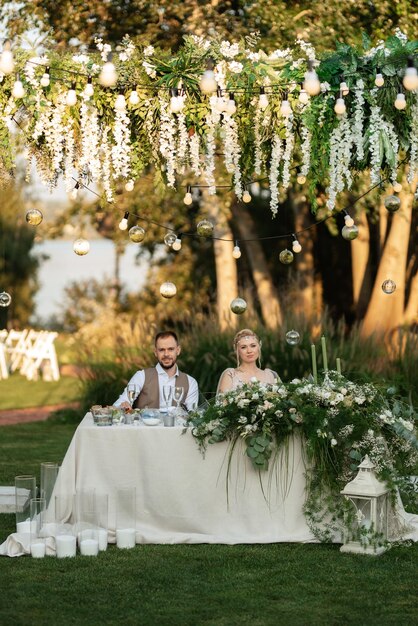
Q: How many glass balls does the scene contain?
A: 13